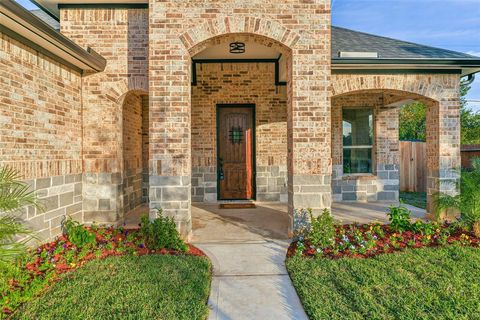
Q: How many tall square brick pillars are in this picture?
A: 3